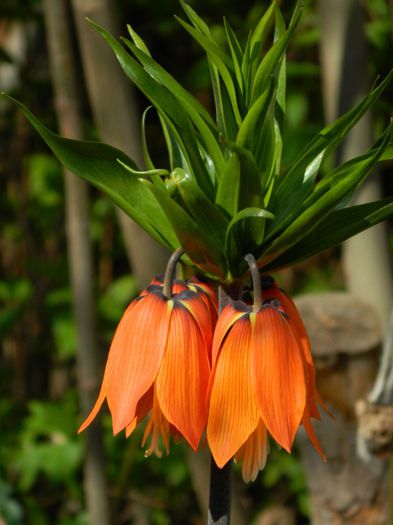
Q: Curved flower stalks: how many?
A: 2